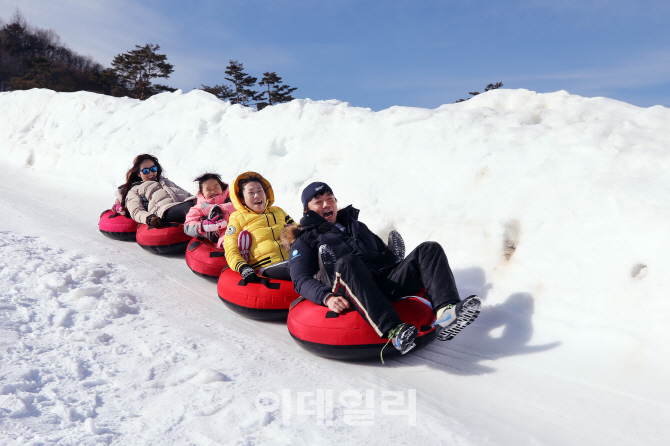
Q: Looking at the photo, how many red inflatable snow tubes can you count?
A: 5